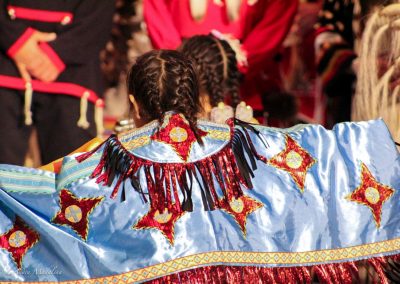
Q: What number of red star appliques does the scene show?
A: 7